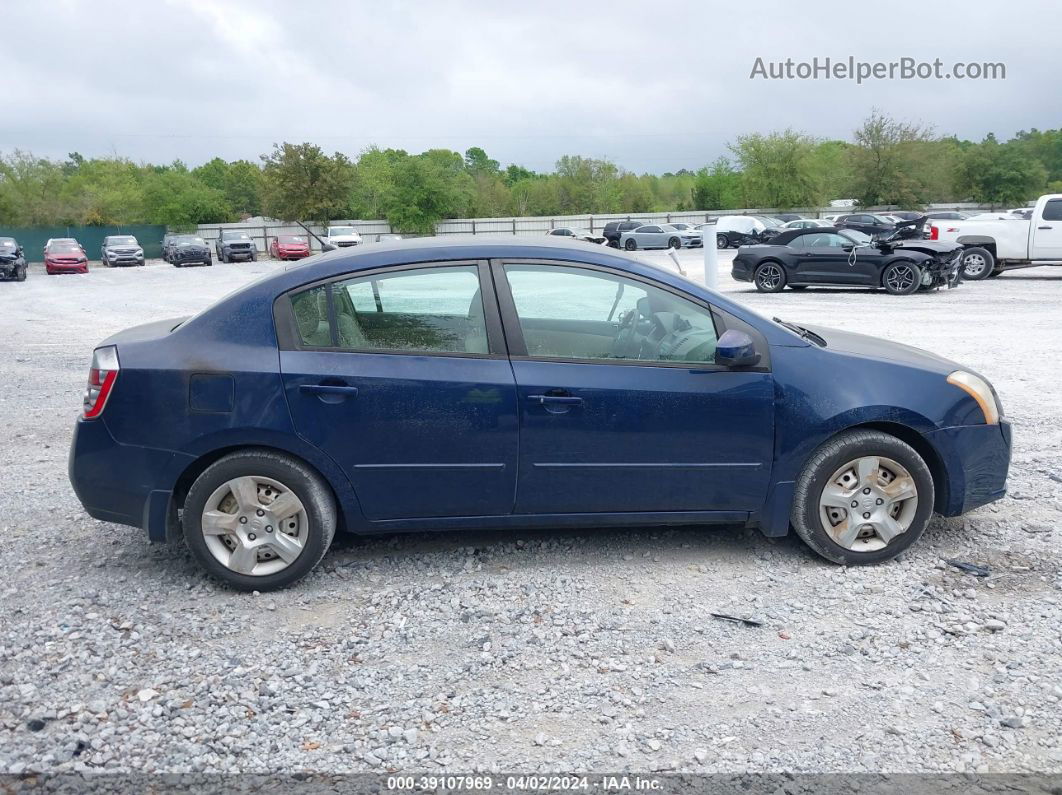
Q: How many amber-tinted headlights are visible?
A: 1